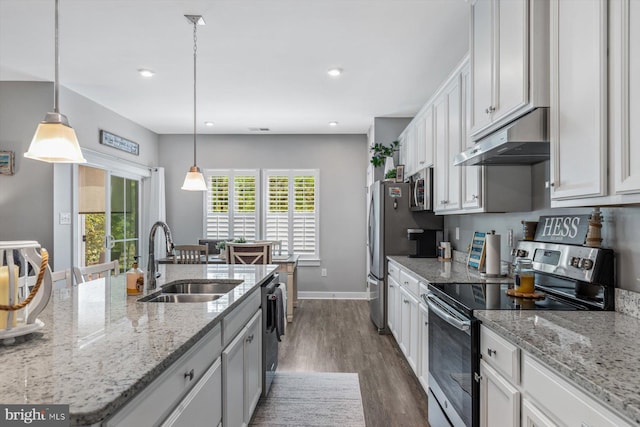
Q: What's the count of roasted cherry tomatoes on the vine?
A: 0